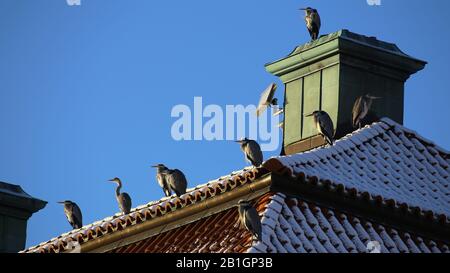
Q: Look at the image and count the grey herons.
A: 9